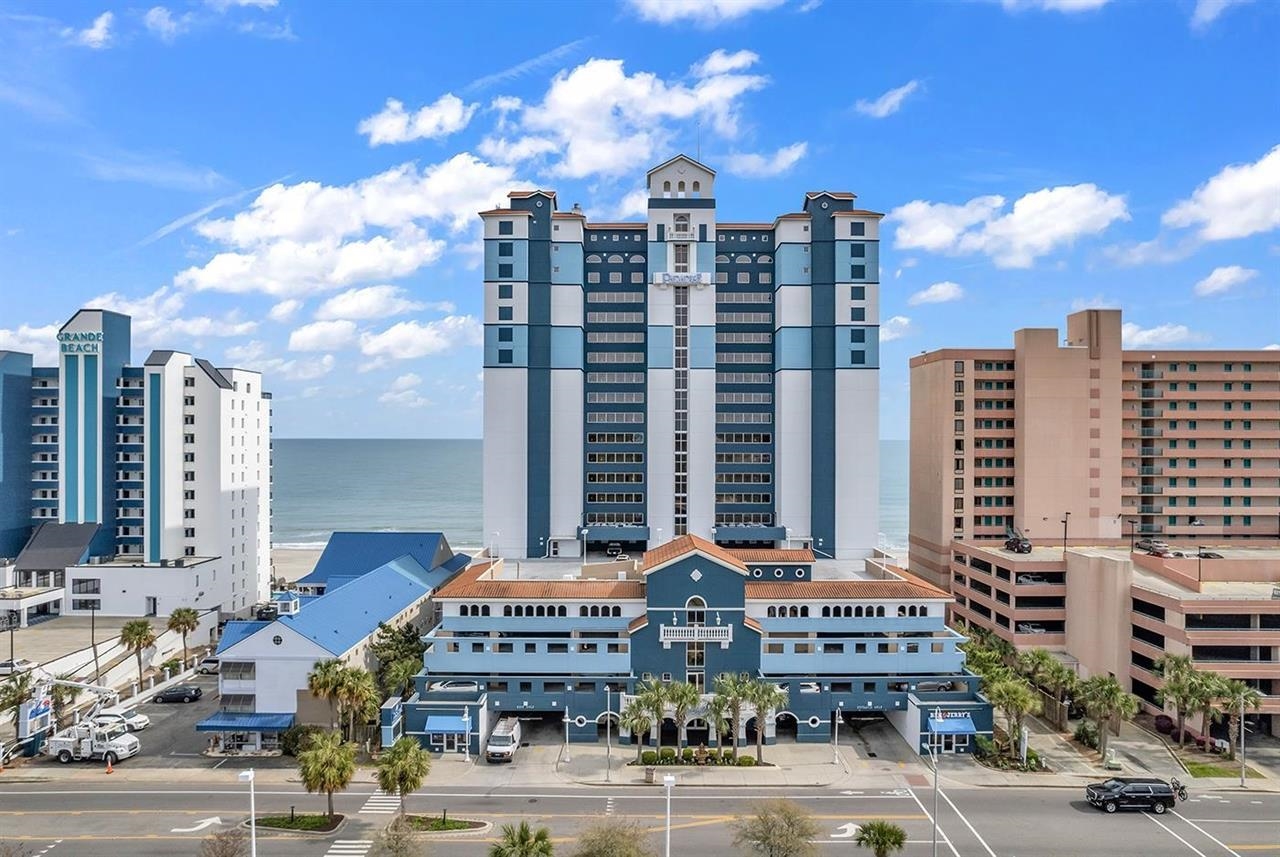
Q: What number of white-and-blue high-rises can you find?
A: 2